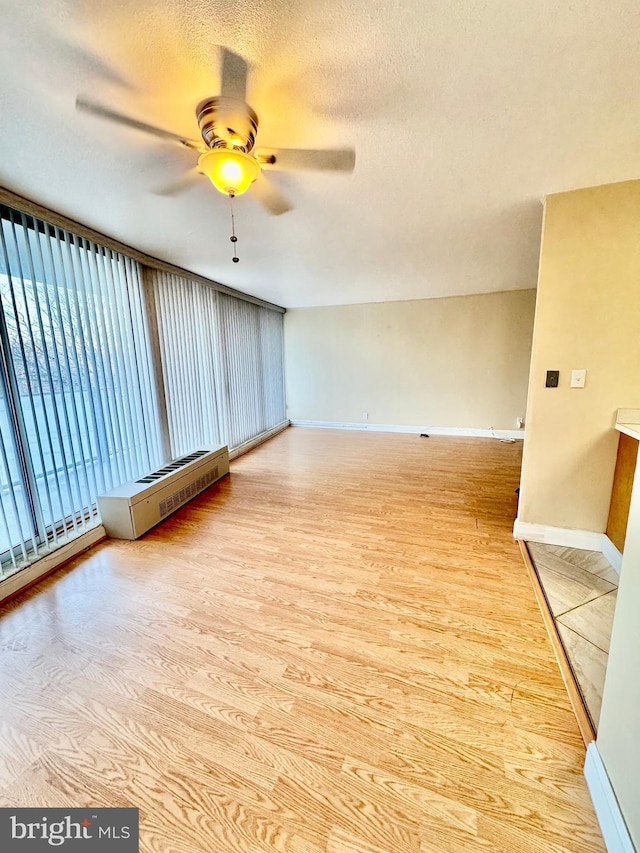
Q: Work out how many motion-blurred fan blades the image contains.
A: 5